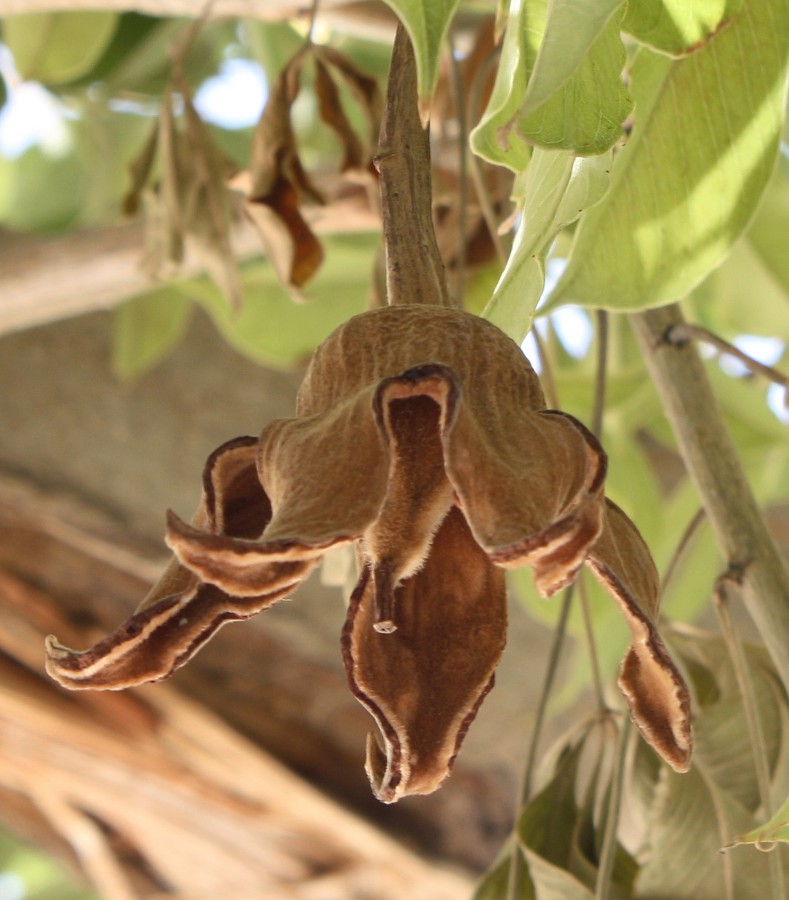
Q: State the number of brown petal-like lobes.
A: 5